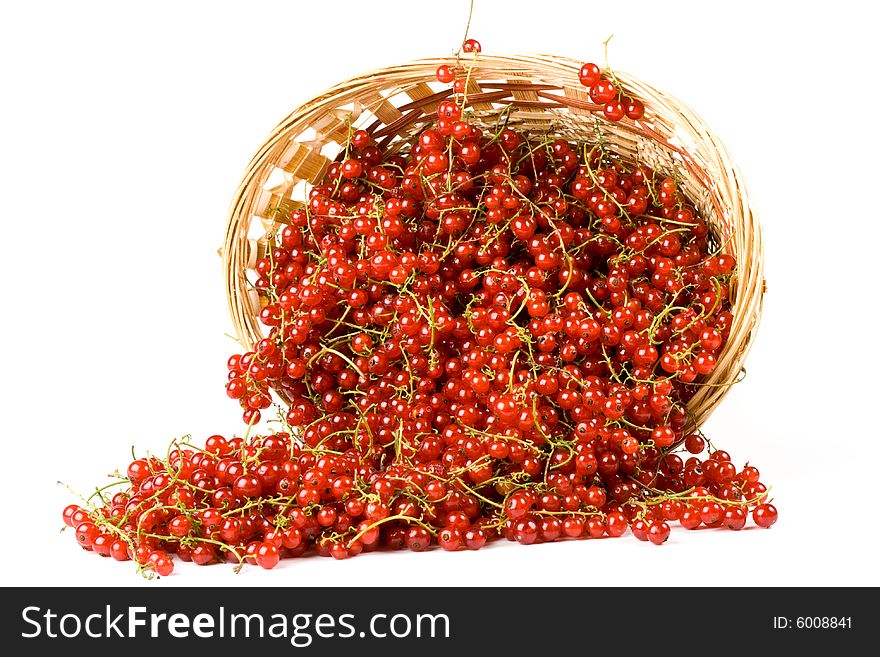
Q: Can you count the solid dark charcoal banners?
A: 1